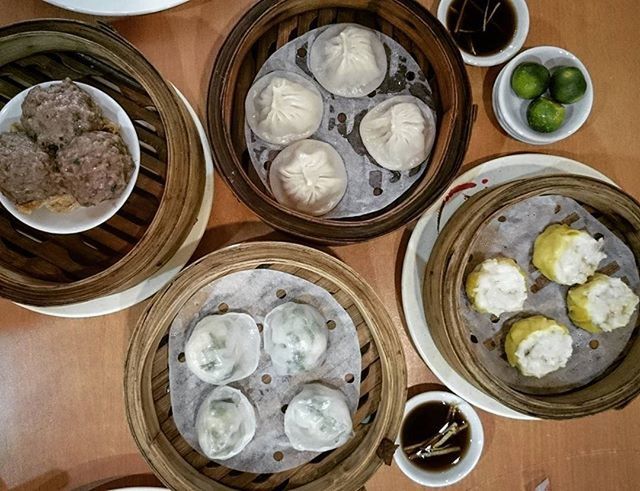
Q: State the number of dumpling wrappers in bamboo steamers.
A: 12